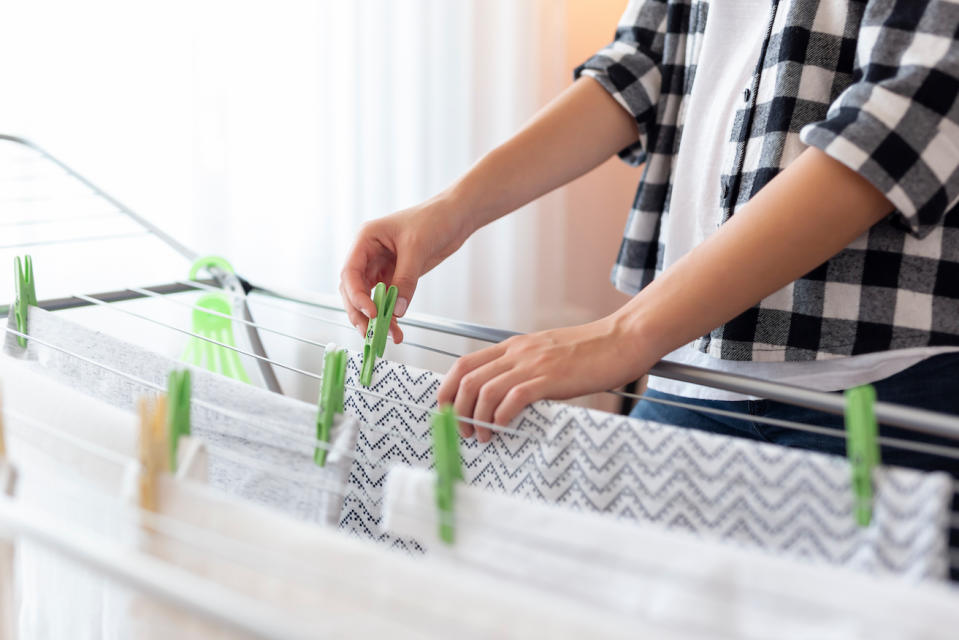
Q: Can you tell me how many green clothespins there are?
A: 6